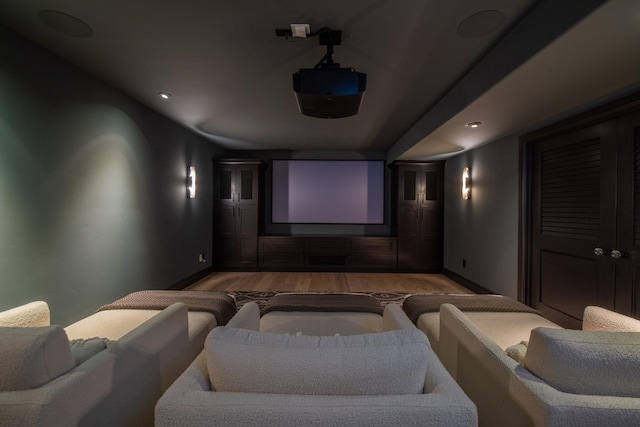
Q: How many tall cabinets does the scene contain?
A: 2